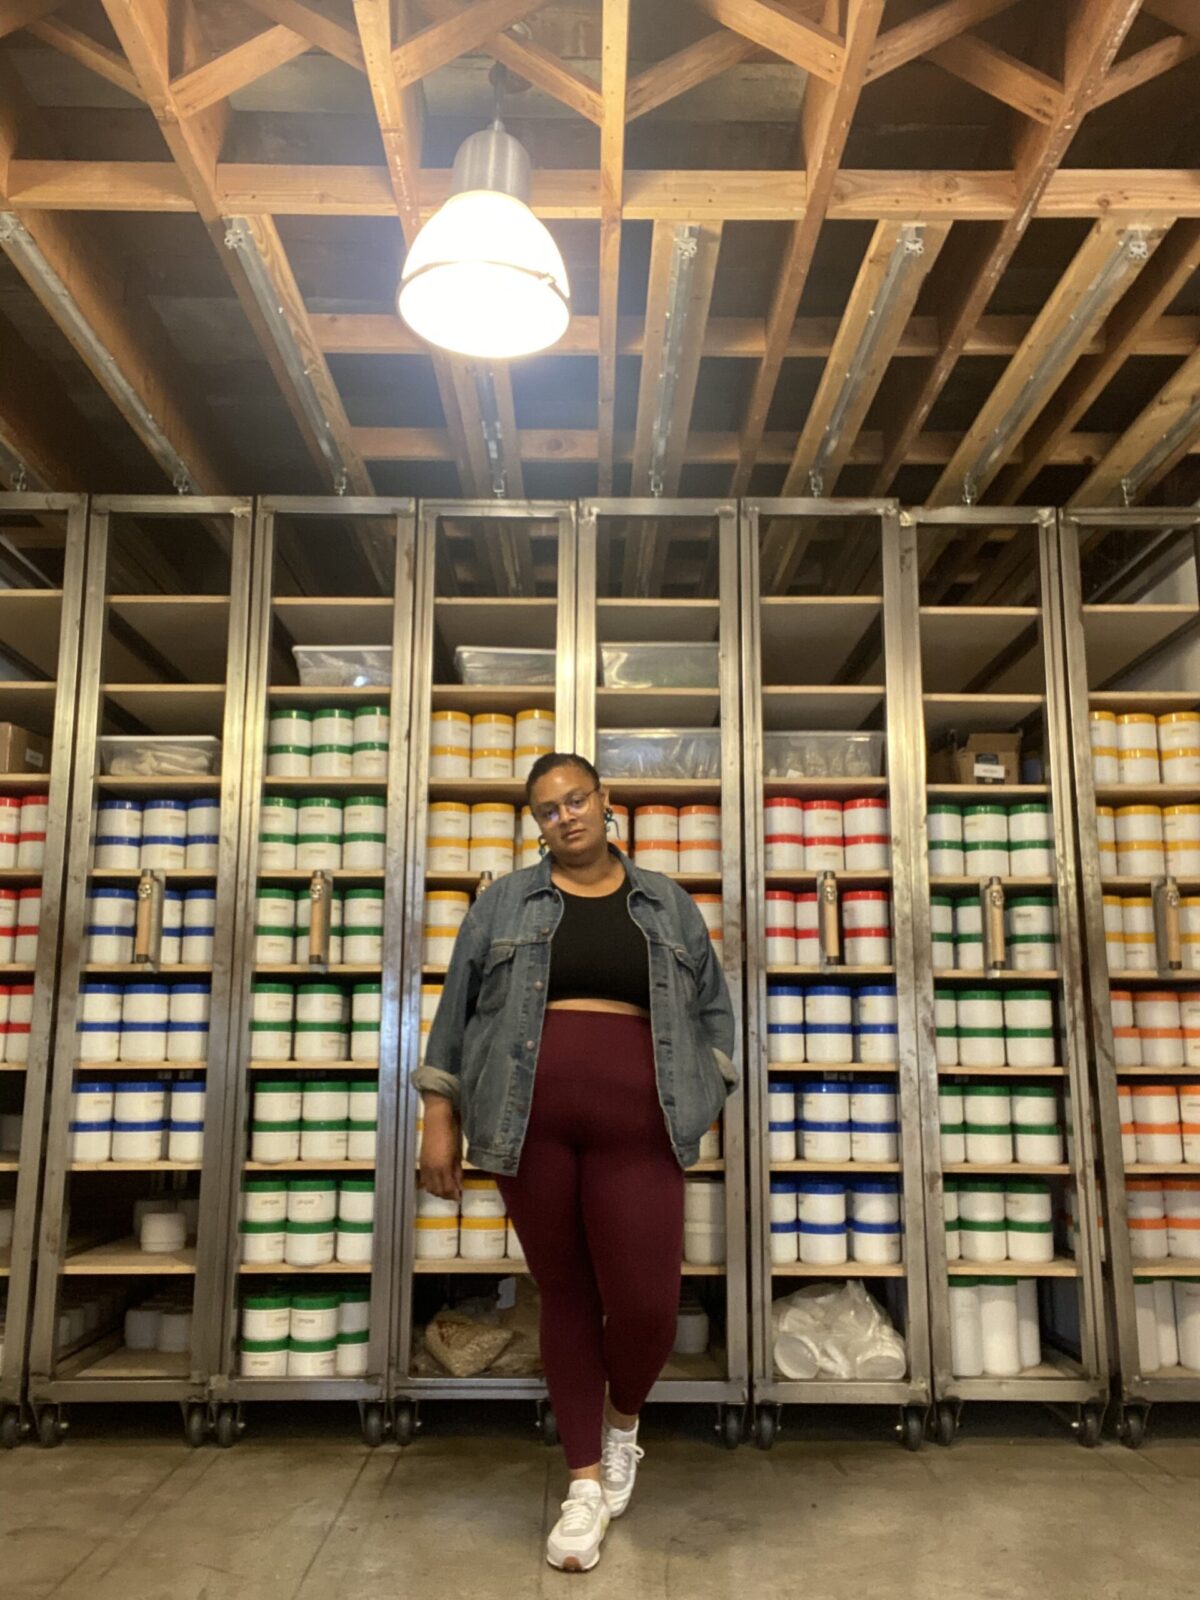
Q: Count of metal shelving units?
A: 8